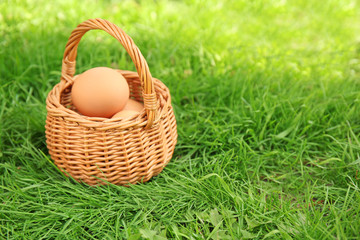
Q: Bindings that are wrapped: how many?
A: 2